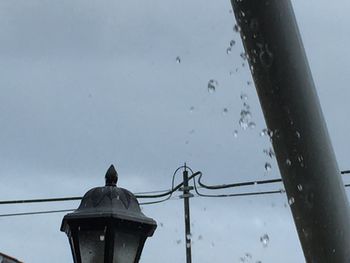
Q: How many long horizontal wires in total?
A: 2